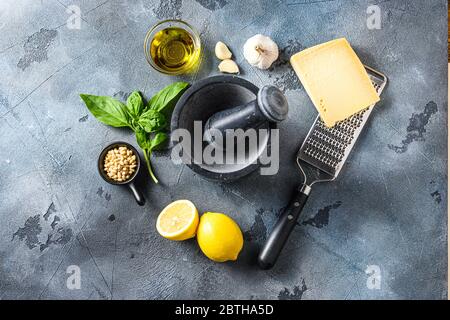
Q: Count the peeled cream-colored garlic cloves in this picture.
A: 2